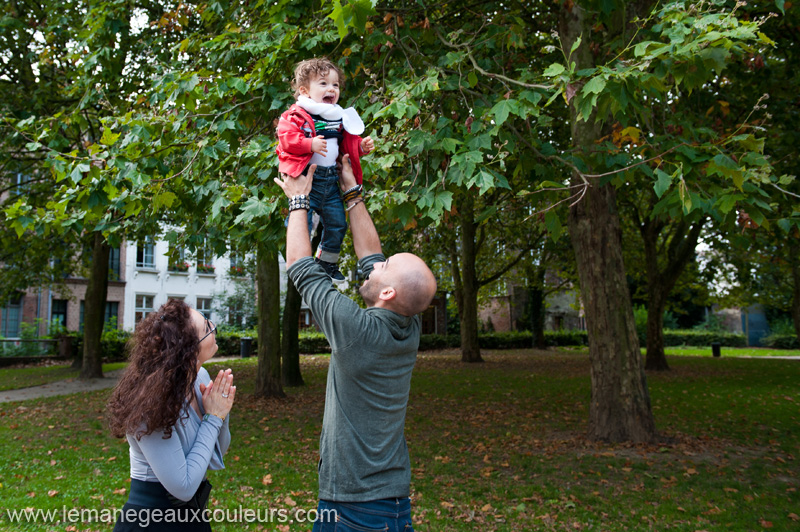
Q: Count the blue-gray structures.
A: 1